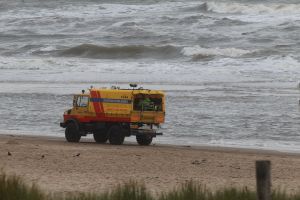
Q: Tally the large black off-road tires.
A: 4